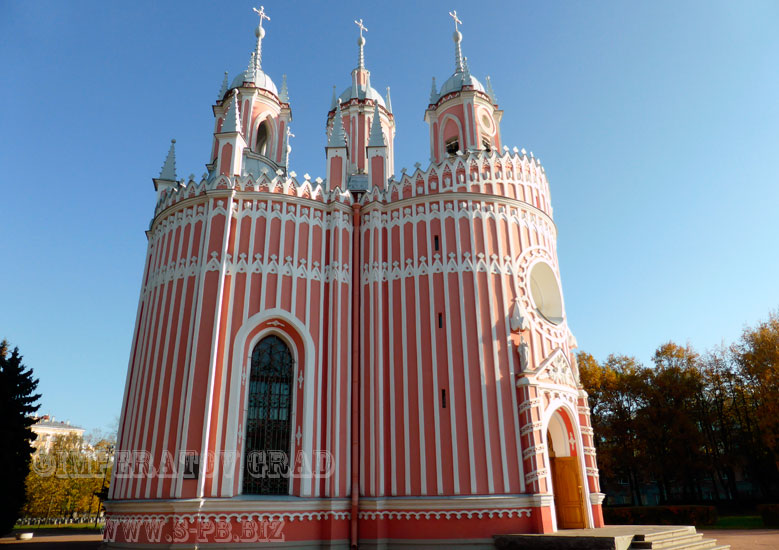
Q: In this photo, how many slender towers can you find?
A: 3